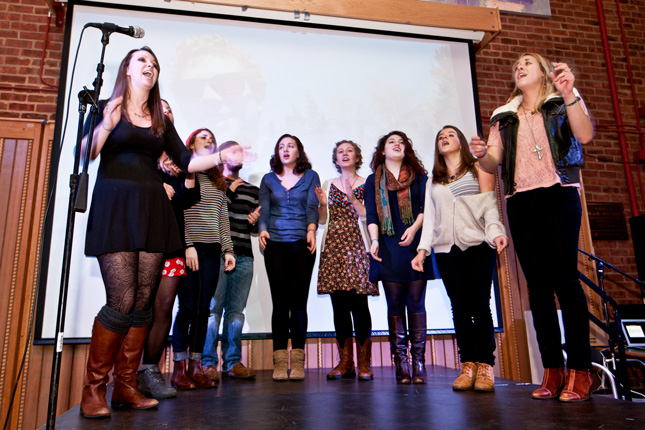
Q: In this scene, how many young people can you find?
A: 9